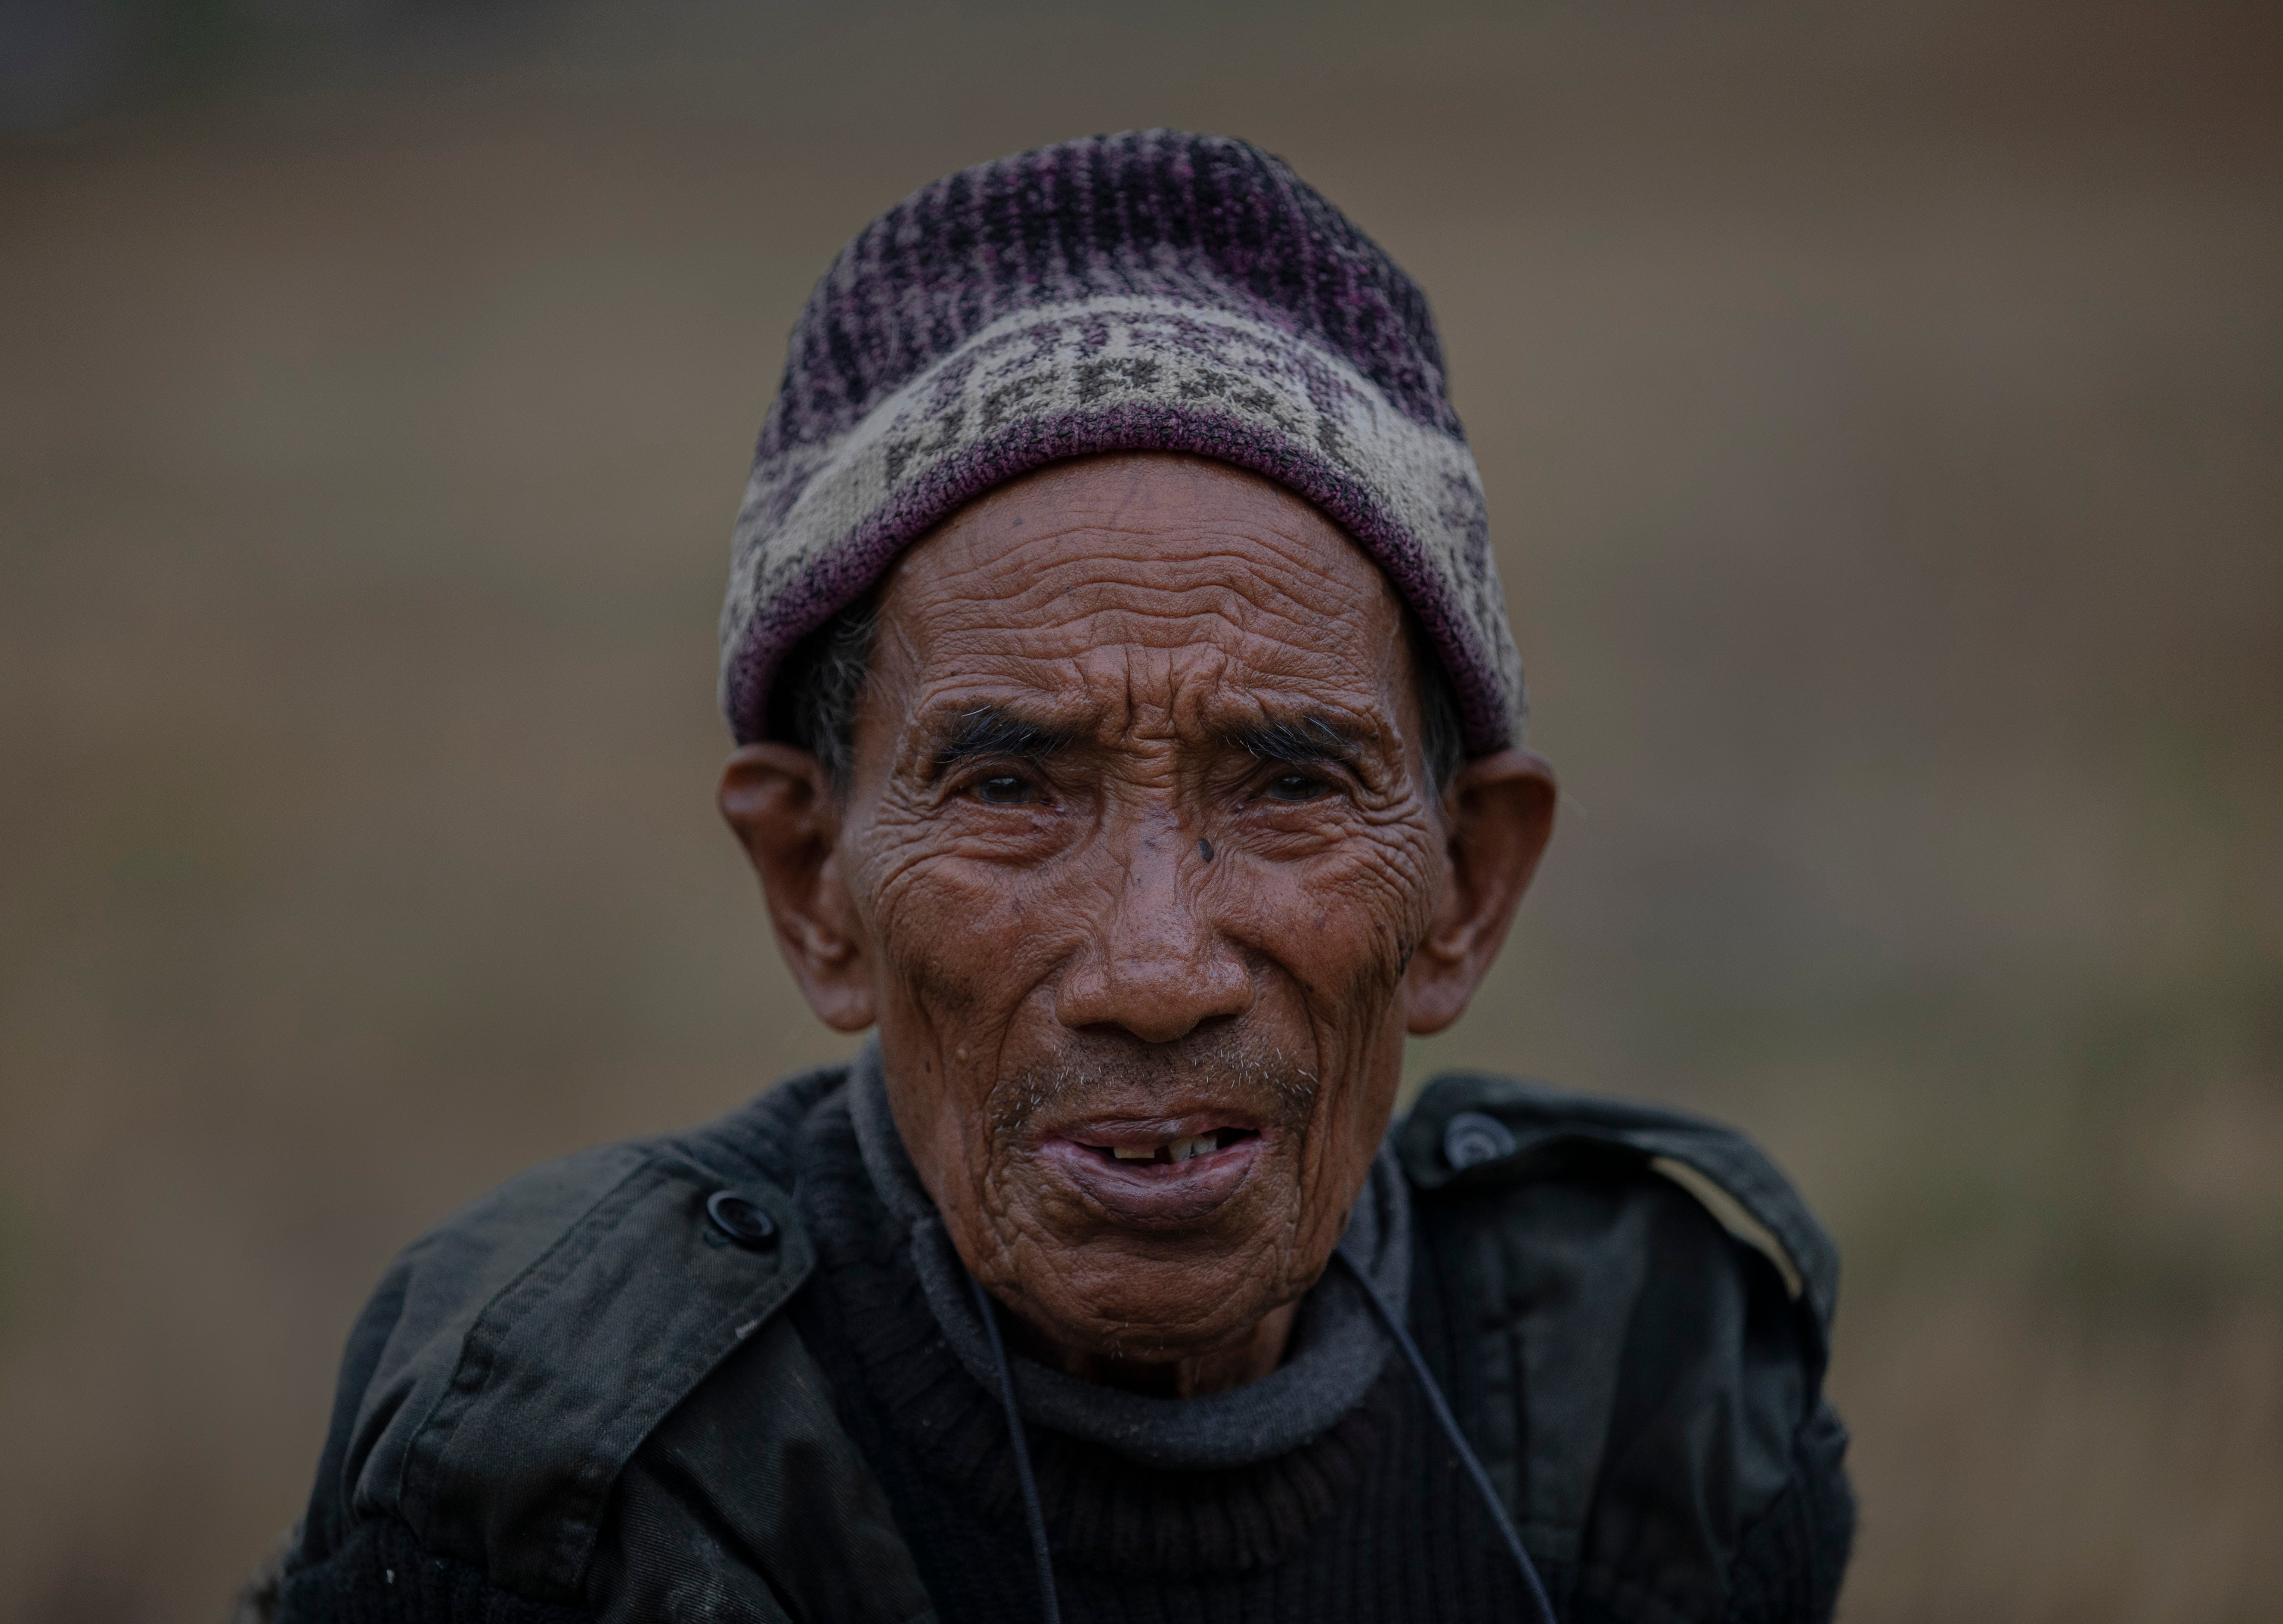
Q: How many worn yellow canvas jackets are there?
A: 0